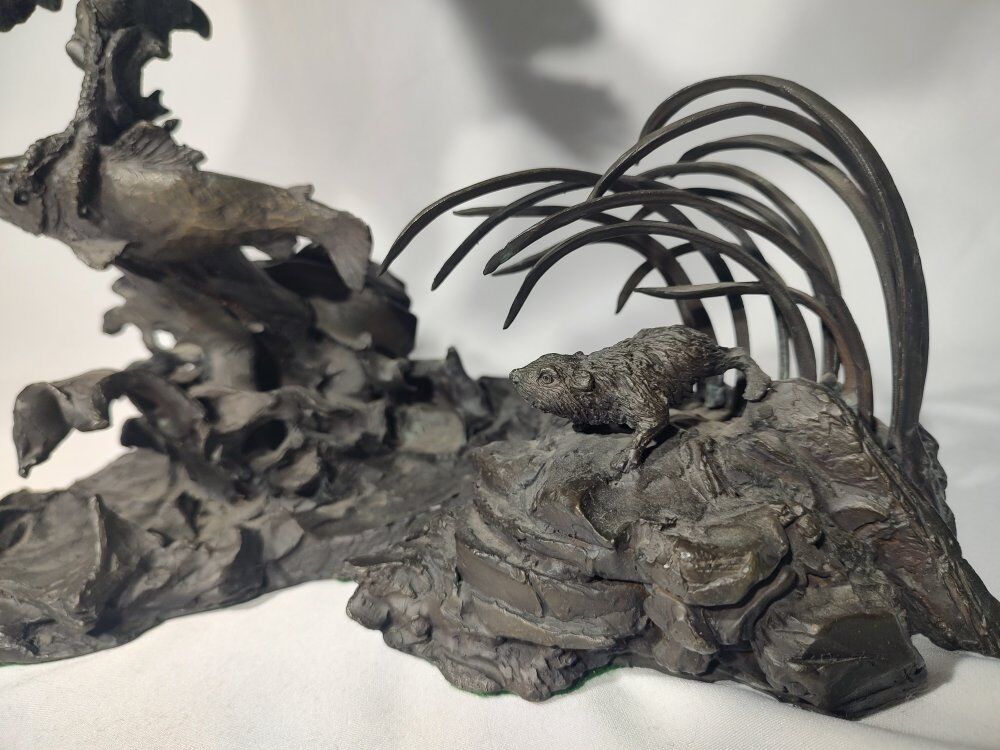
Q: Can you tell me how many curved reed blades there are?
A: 13